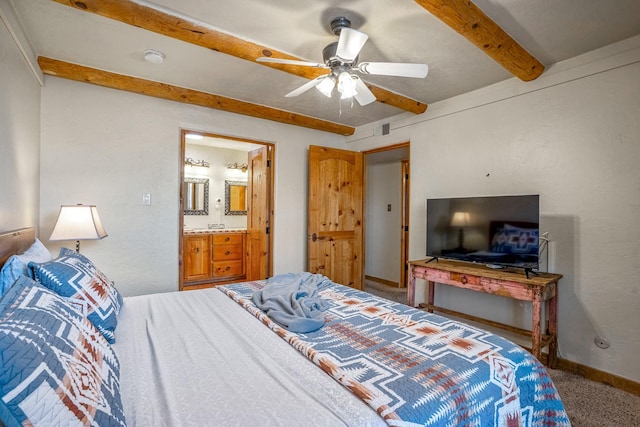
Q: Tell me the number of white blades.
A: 5